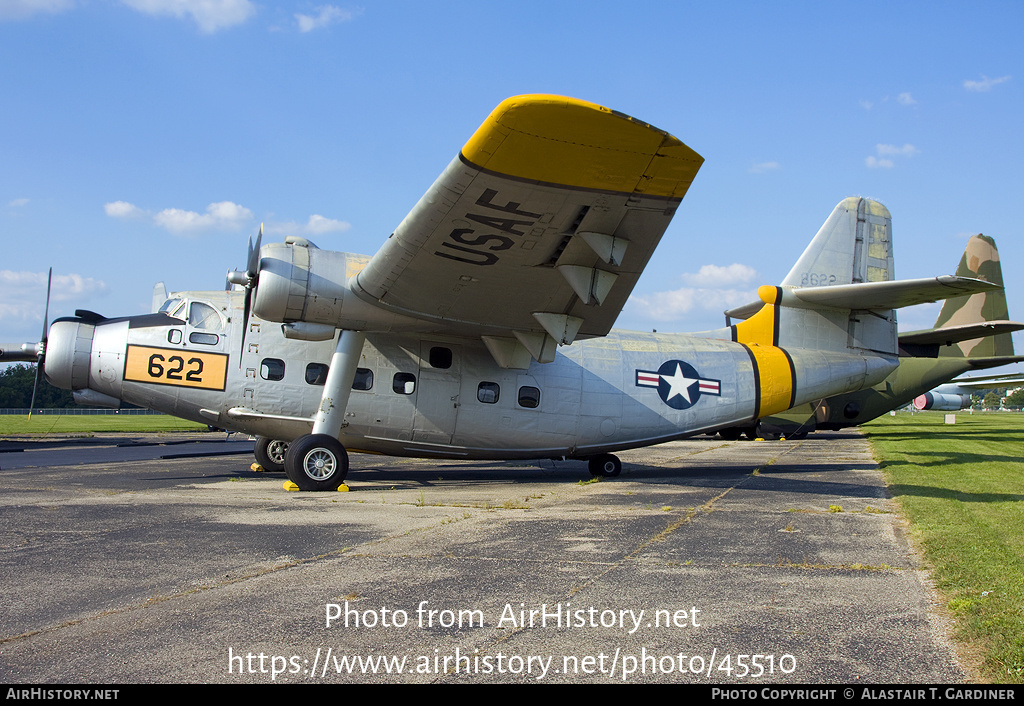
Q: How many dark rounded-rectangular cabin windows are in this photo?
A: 7